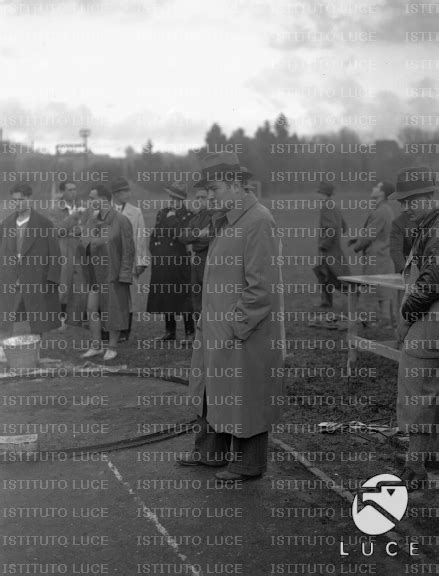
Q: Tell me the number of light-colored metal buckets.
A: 1